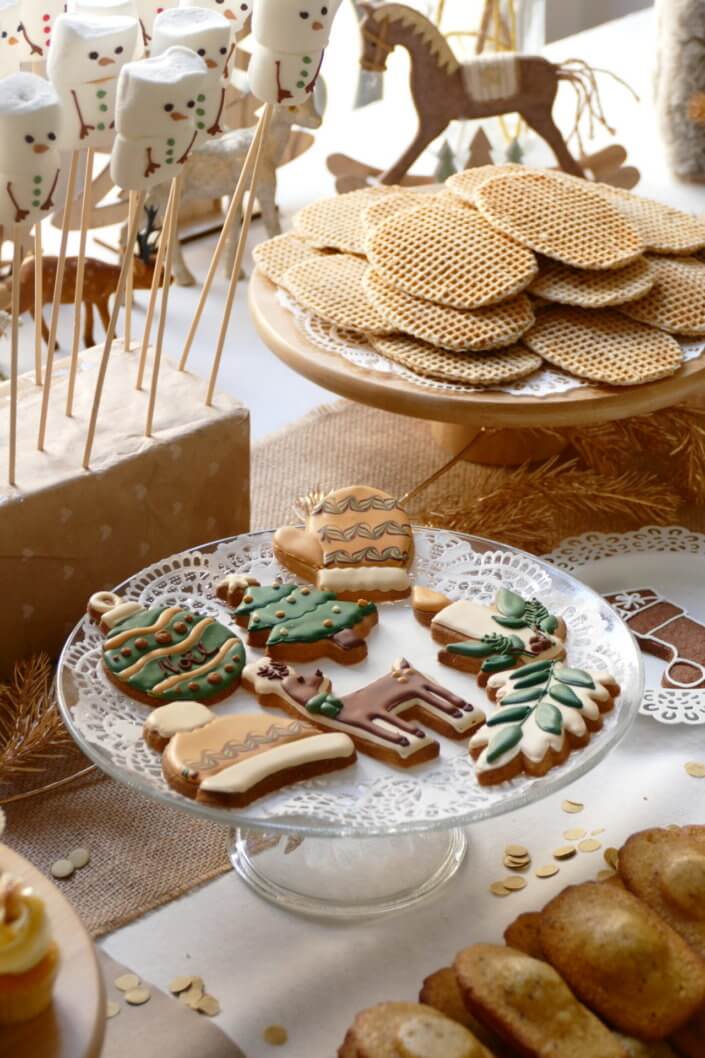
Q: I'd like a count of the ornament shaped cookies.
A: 1